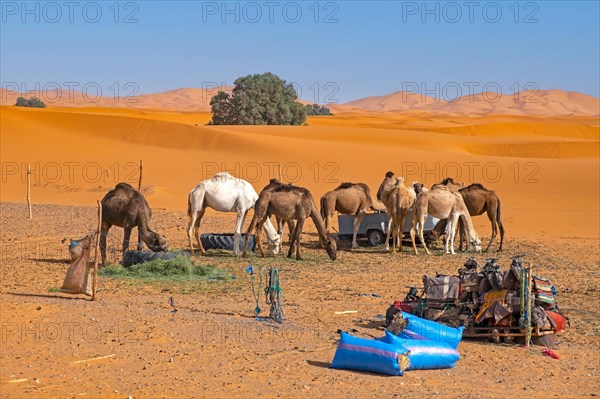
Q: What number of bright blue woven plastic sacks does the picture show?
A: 3